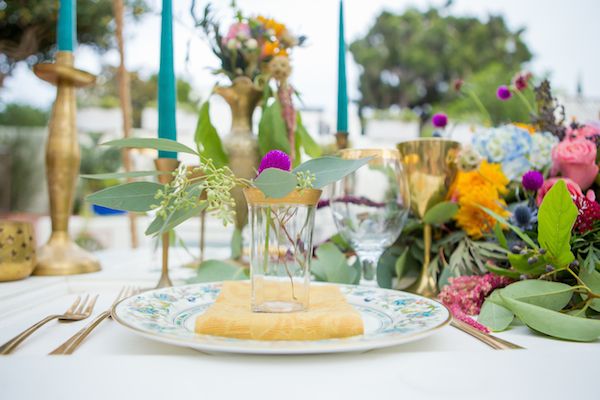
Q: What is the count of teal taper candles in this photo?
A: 3